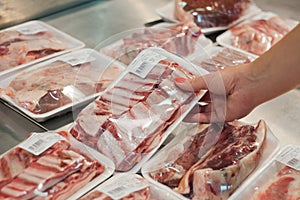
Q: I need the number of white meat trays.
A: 11